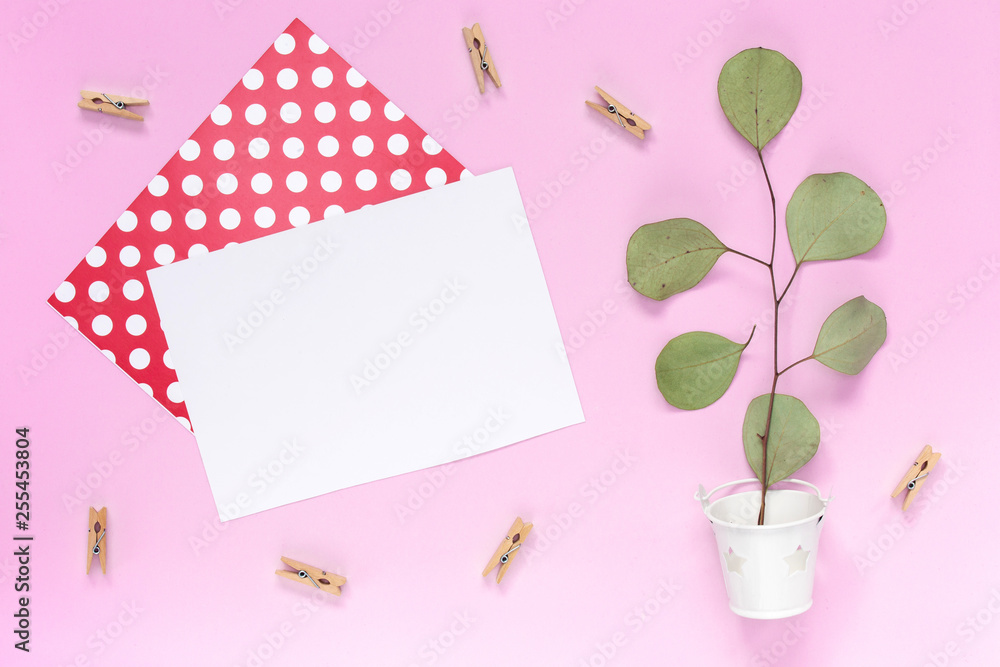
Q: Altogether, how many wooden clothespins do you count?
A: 7